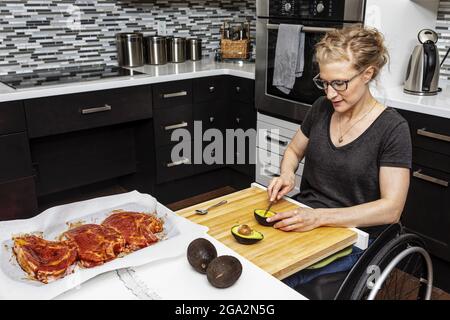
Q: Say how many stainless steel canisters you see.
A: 4